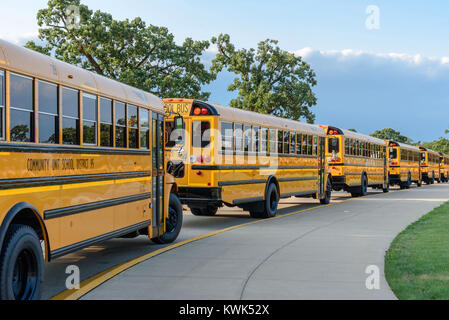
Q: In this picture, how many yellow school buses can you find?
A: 6